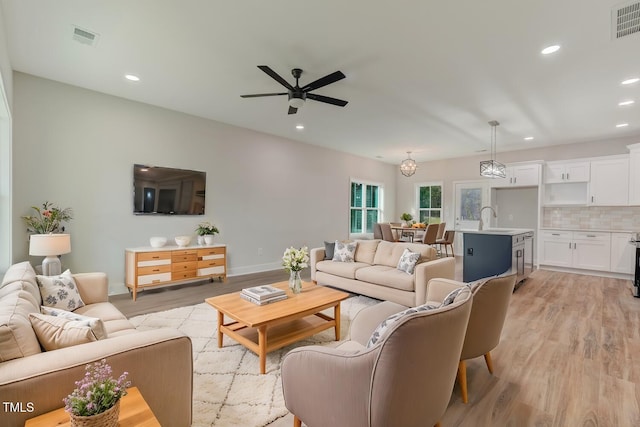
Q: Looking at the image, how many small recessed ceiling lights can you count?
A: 7